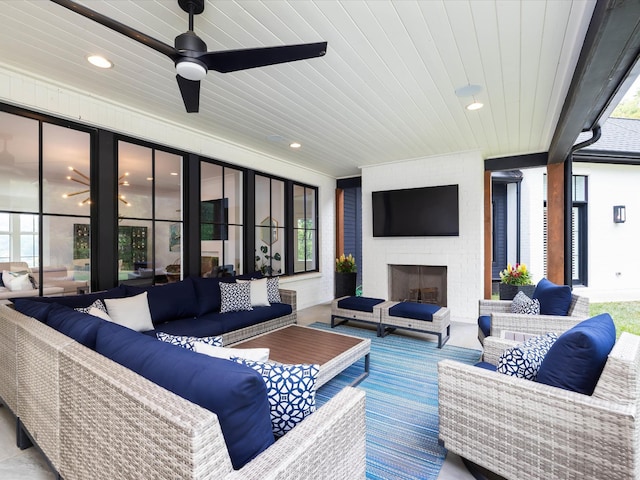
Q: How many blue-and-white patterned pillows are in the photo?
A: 7